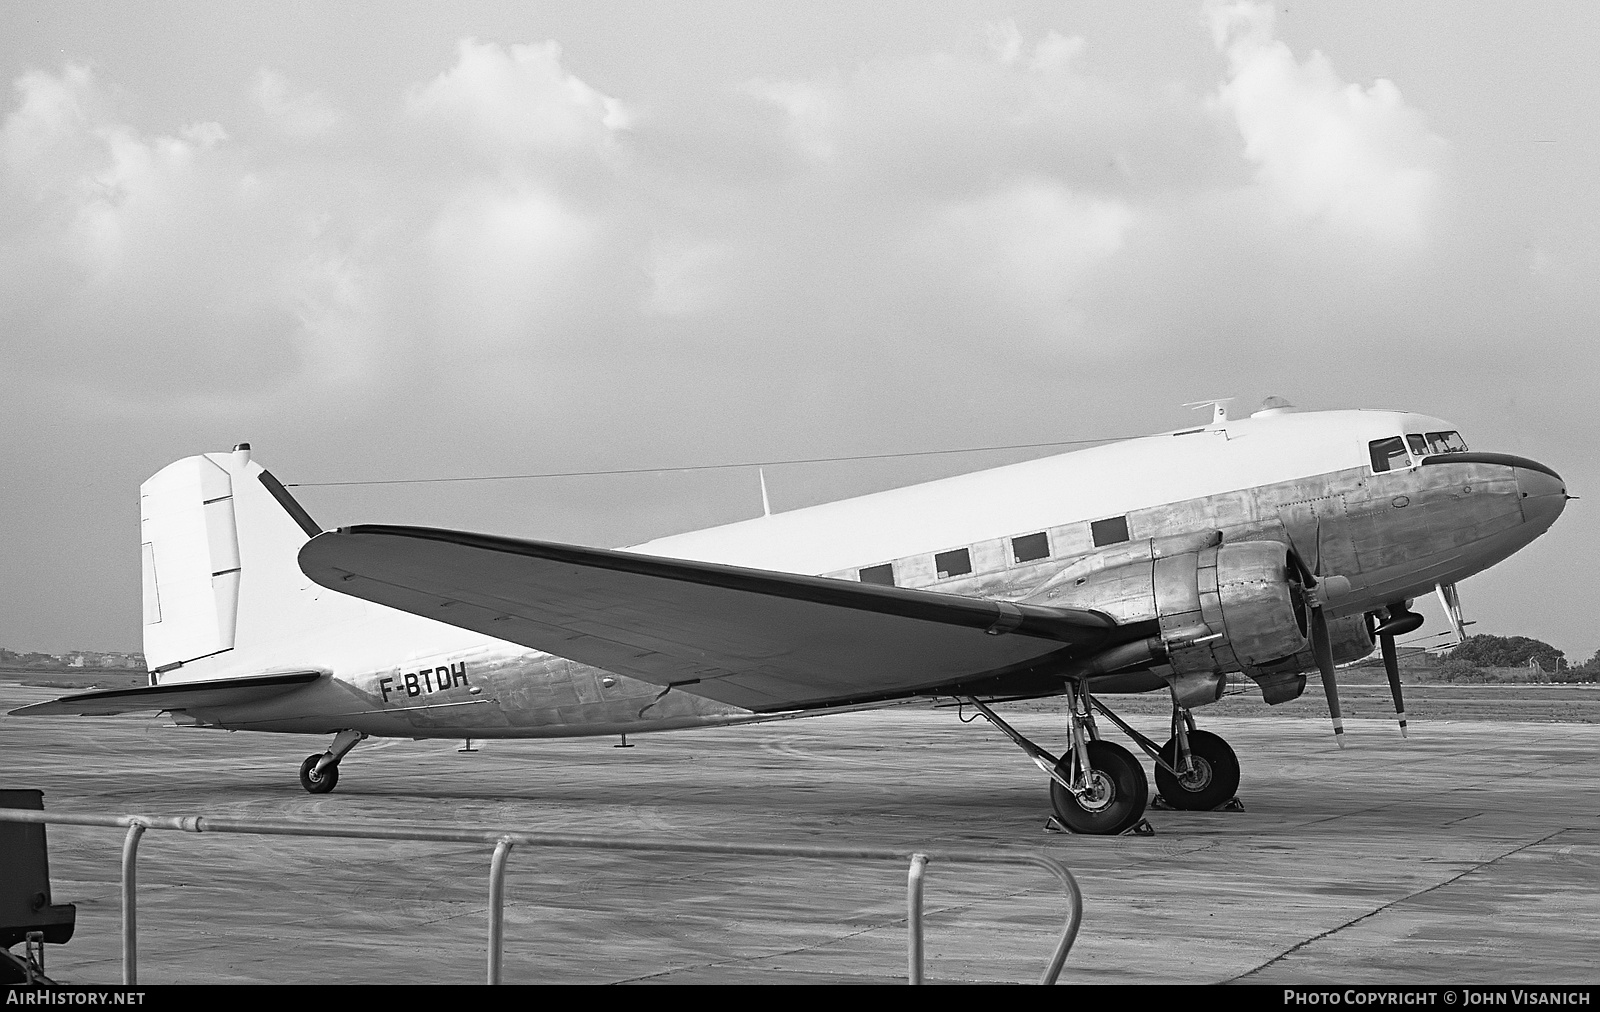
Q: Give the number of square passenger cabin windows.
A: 4